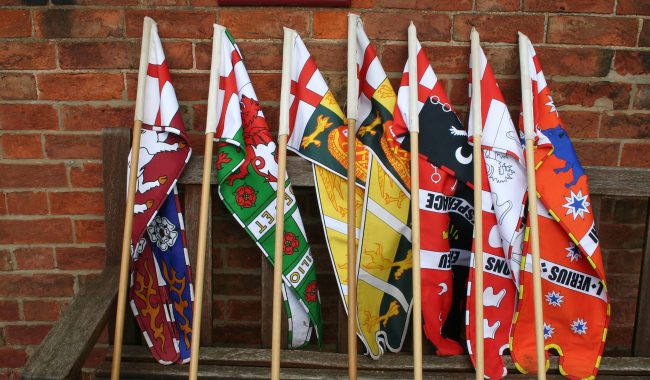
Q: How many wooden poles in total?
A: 7